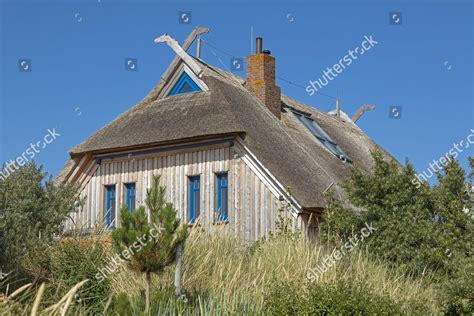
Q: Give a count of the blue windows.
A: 5